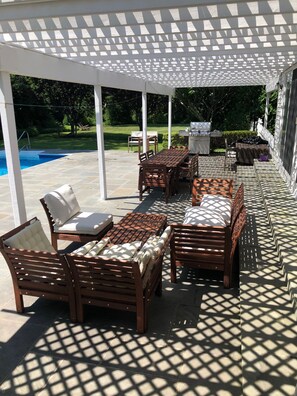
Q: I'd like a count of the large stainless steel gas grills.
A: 1